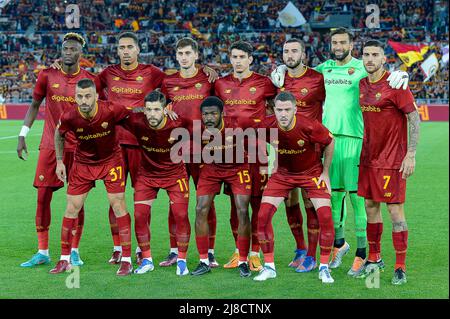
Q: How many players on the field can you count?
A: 11